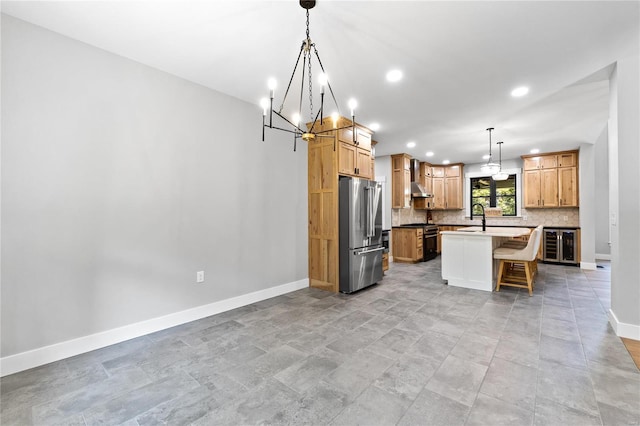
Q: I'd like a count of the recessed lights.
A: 8